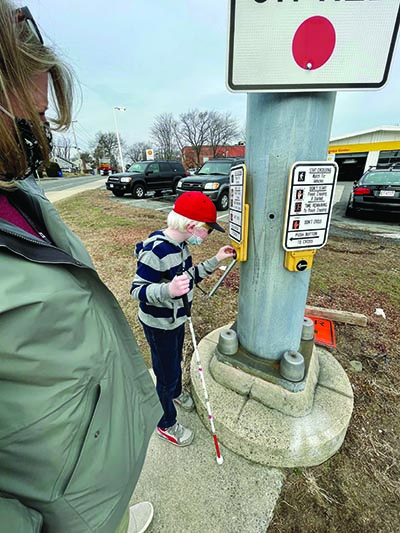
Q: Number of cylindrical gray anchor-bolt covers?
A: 3